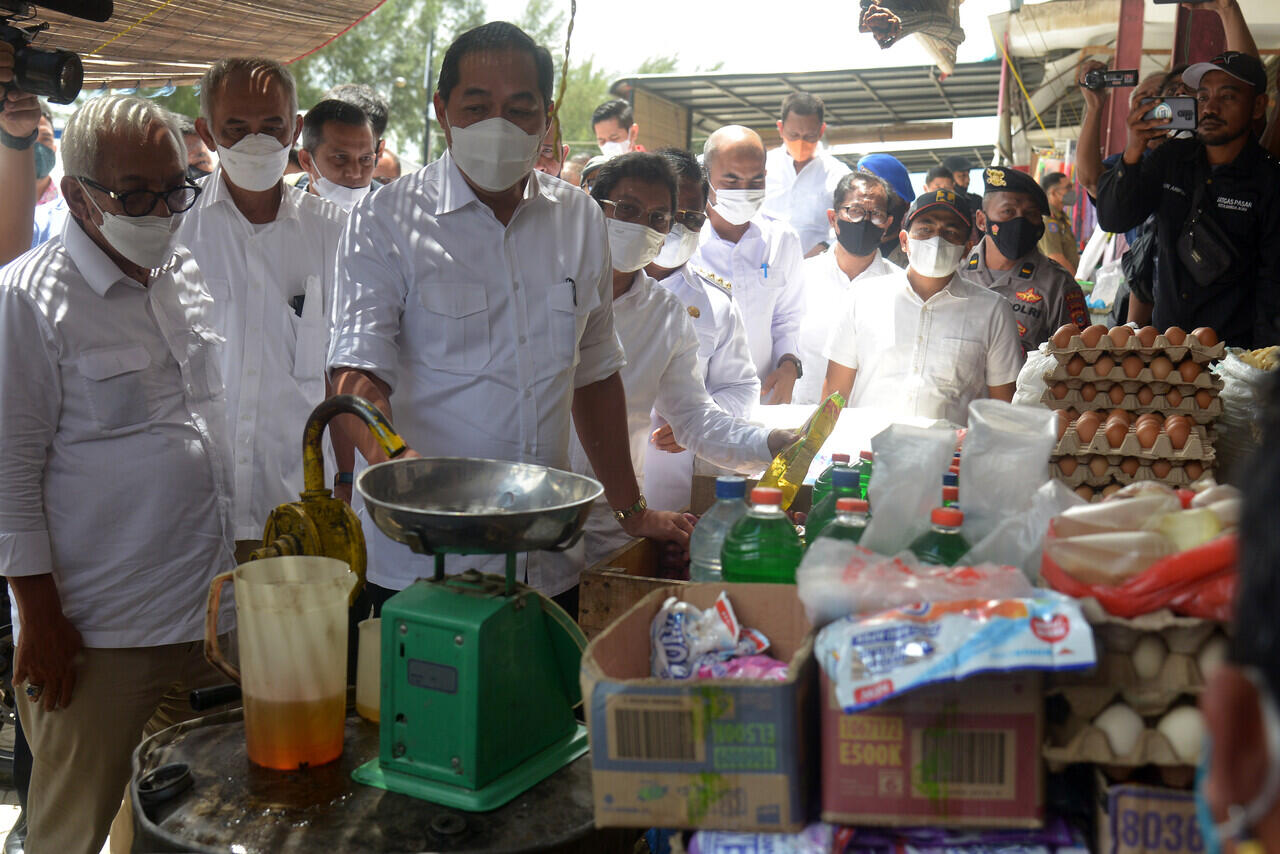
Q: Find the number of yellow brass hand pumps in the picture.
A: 1